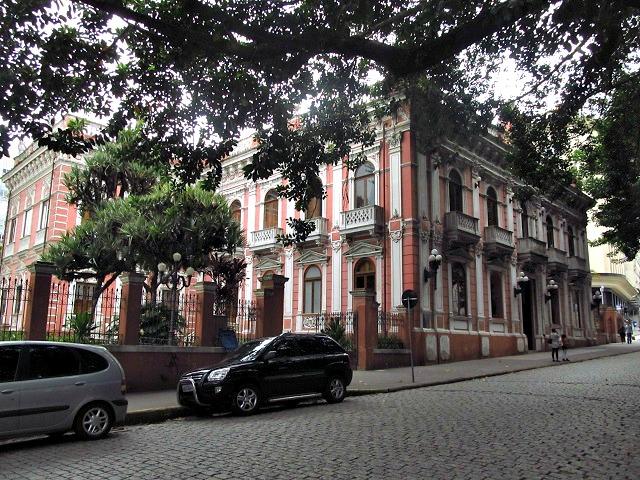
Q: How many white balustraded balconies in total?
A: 8